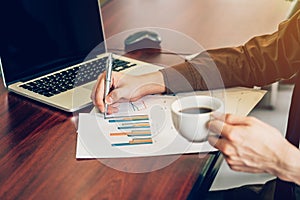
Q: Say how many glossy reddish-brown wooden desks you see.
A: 1